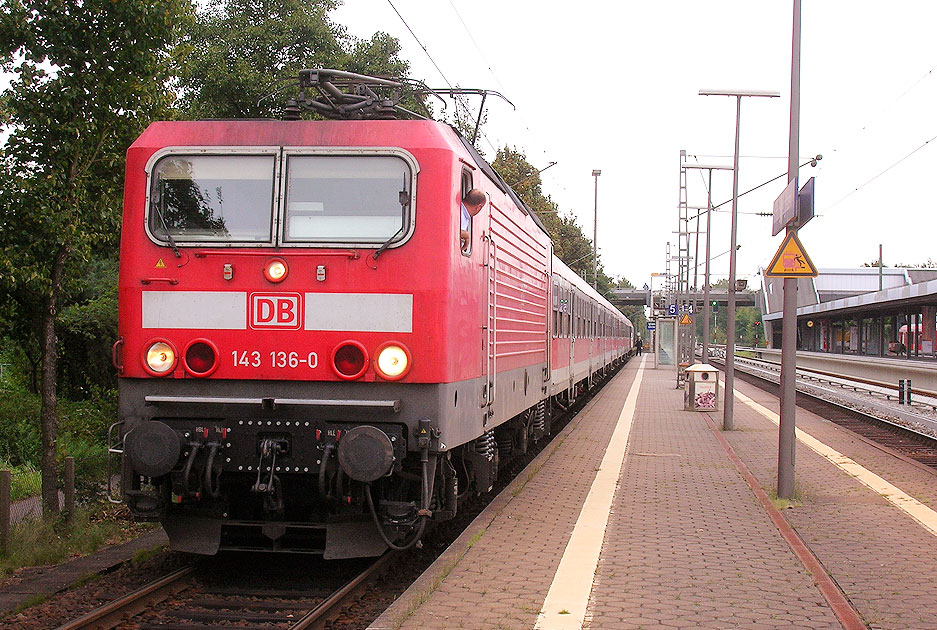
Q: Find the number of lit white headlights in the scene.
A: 3